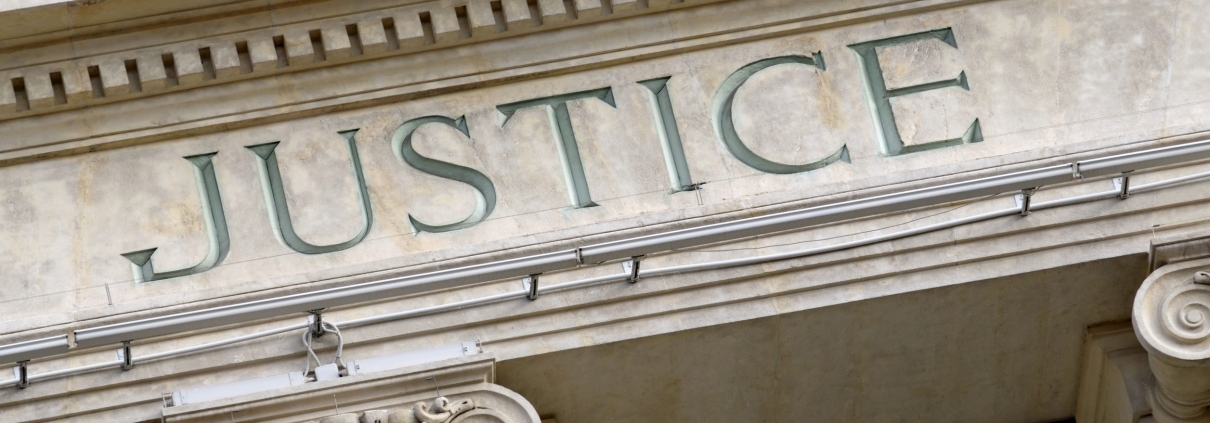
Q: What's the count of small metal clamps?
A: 7